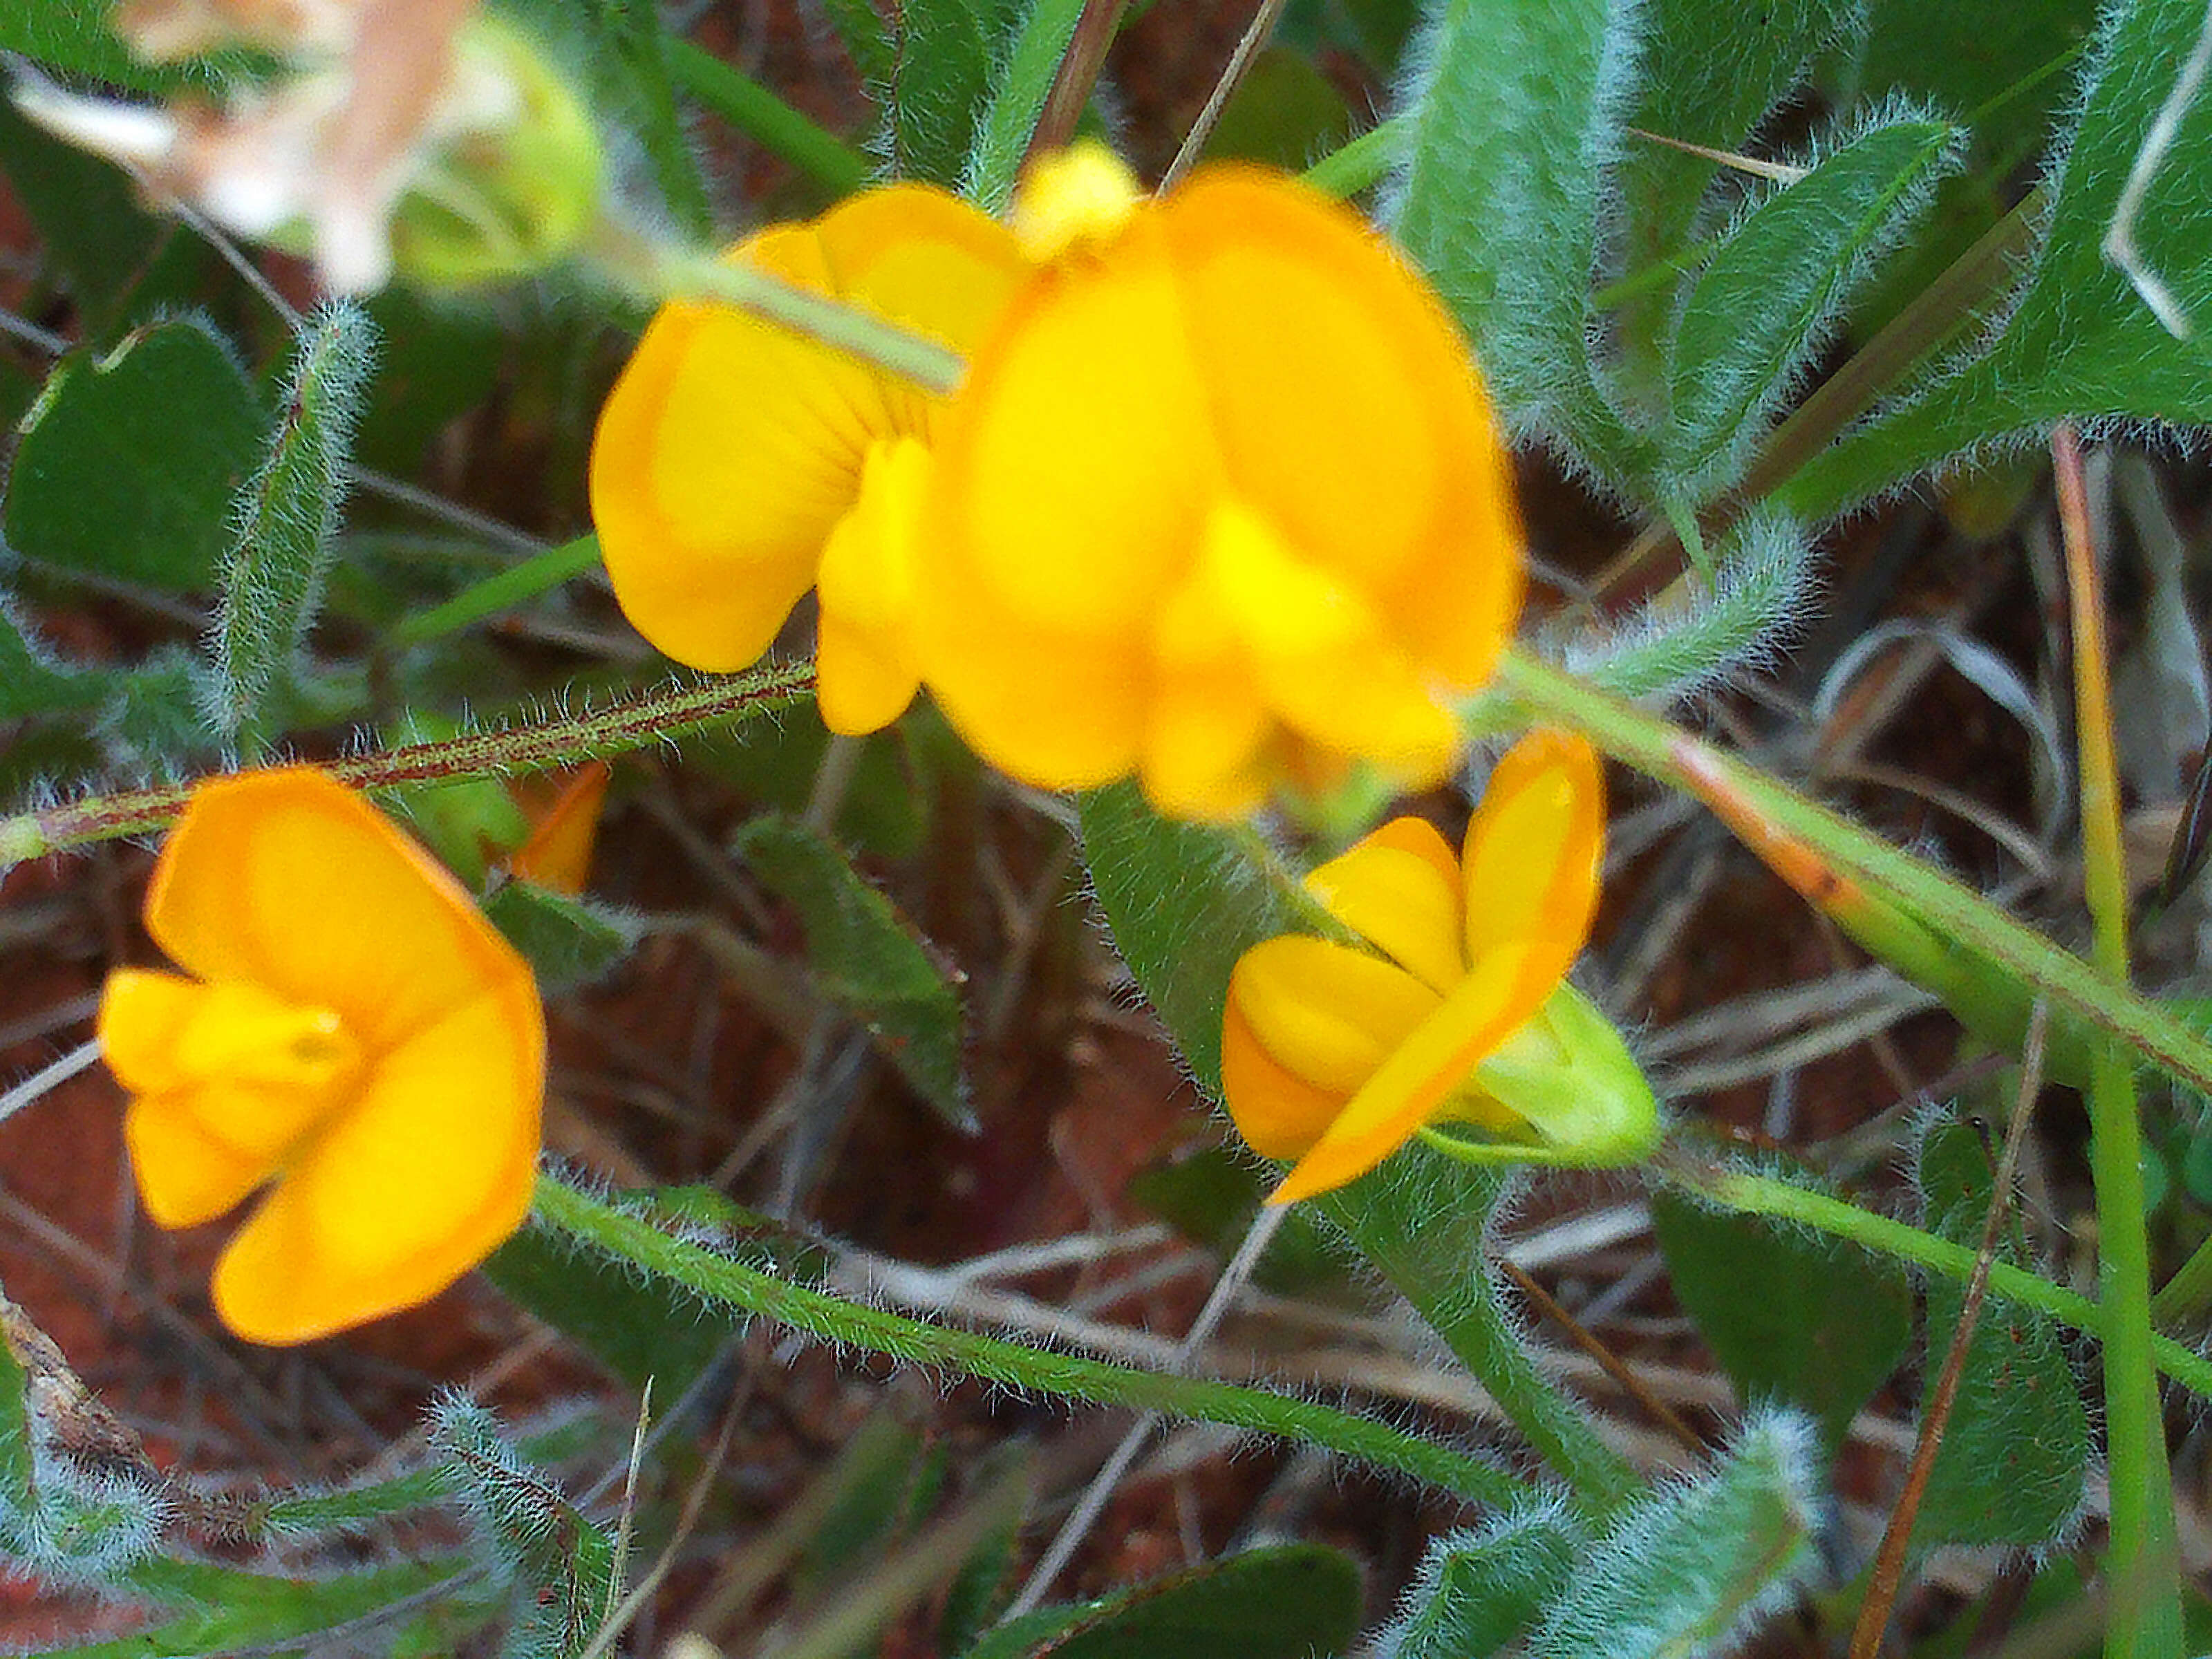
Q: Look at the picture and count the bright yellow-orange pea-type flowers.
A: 4